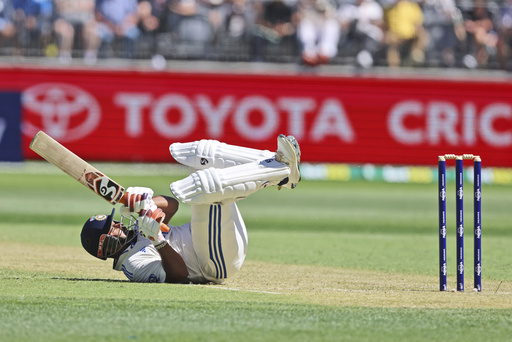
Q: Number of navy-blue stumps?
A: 3